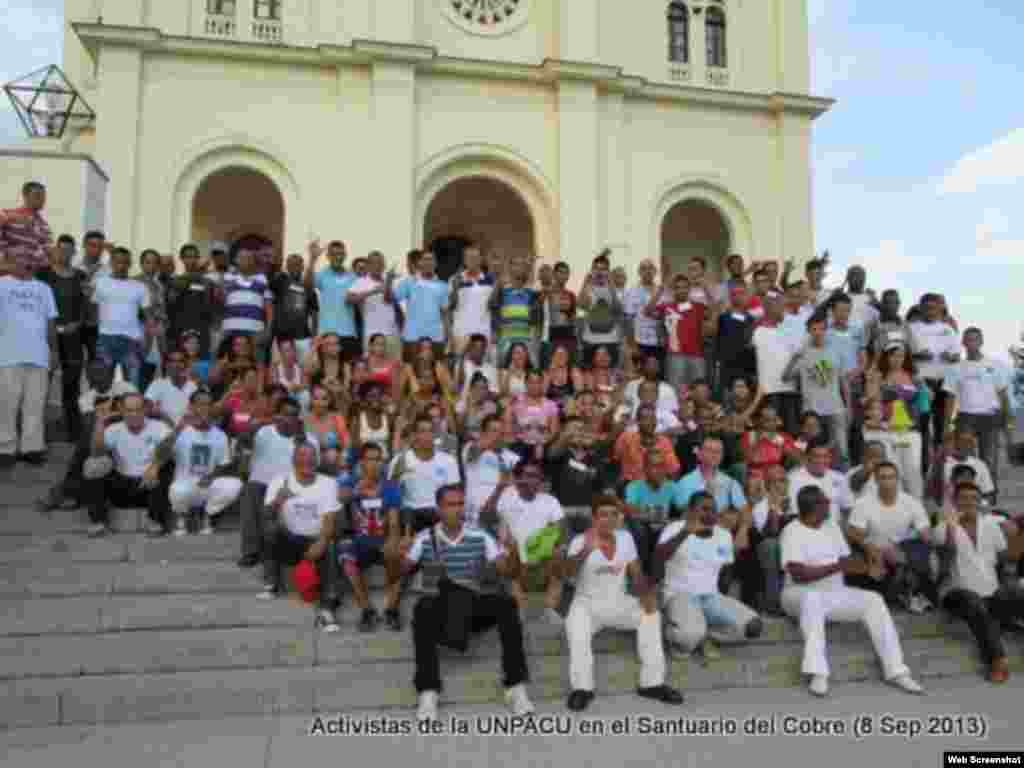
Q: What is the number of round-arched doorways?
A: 3